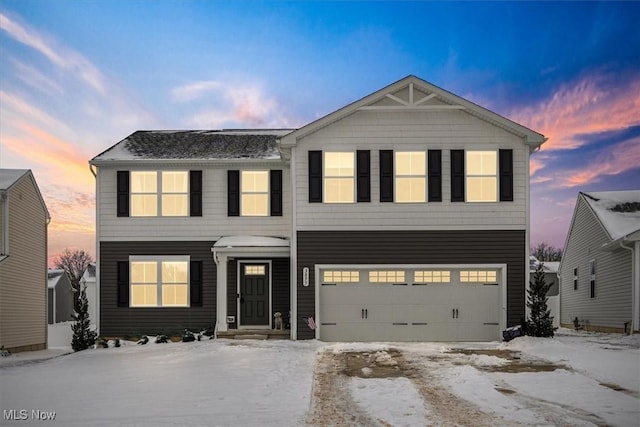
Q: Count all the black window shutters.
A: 12